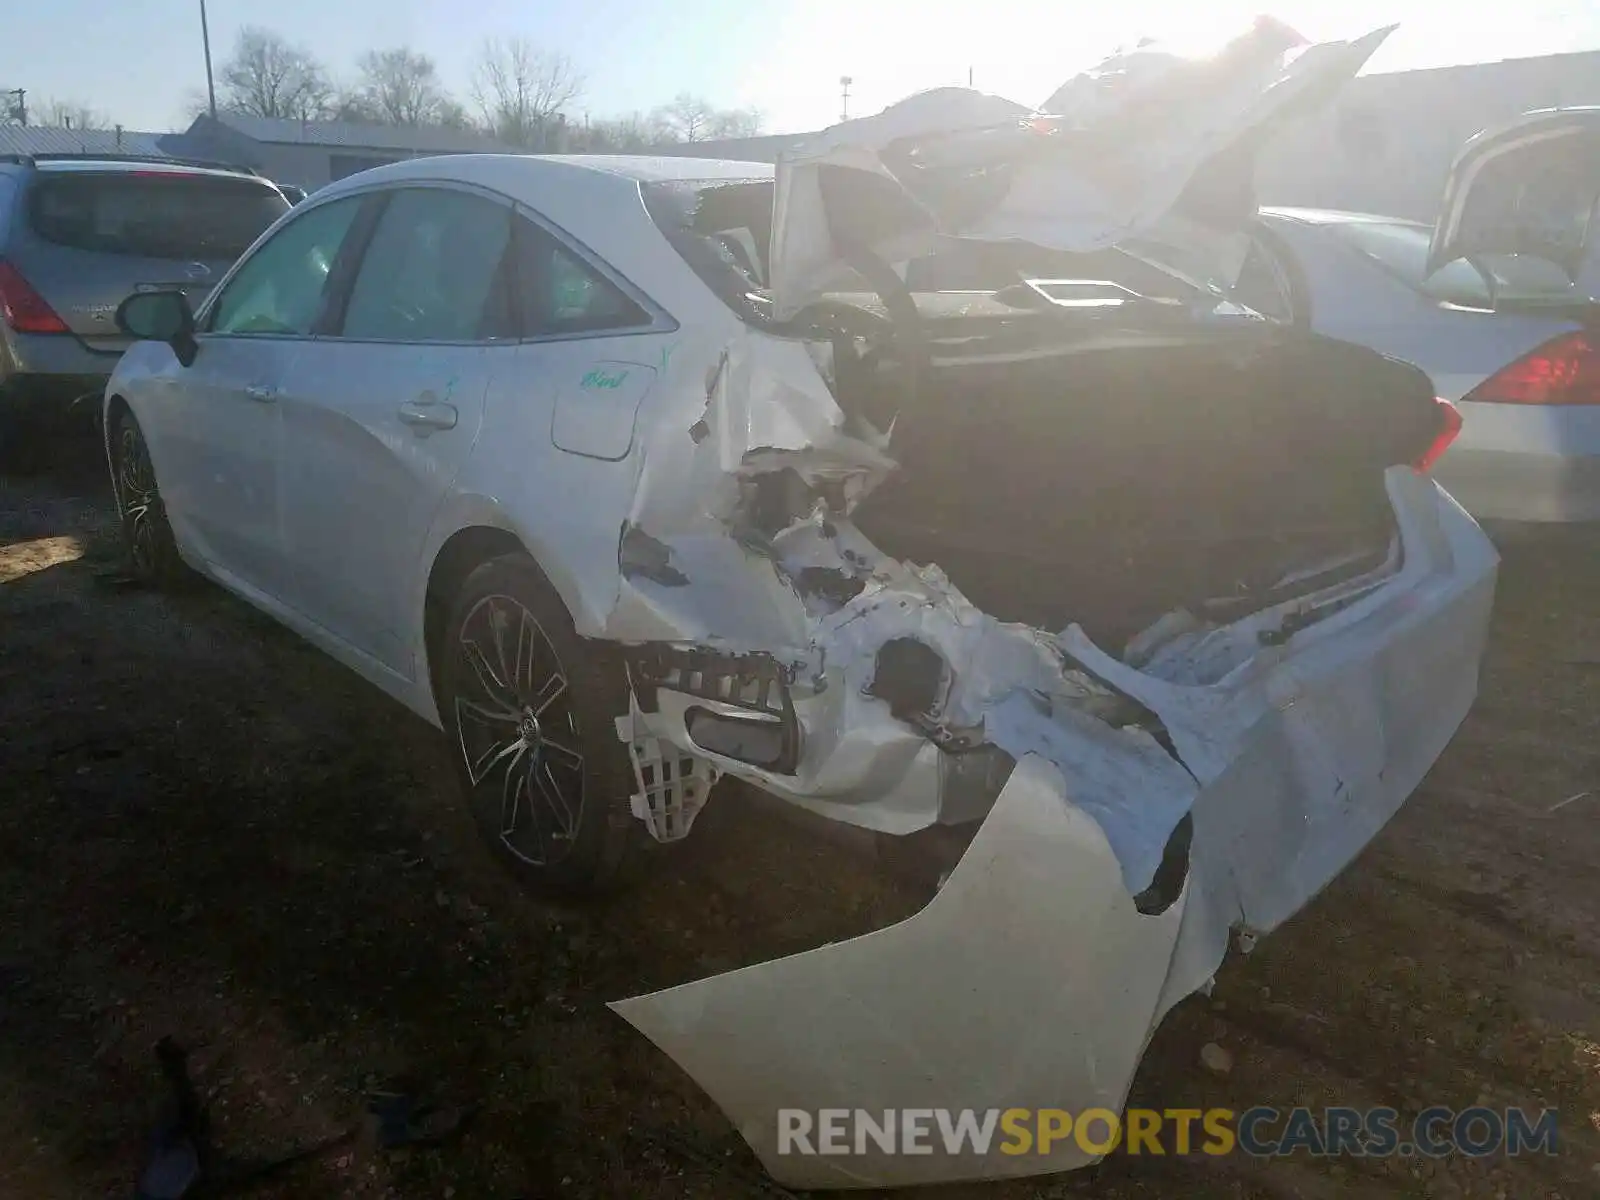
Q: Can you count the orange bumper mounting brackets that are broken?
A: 0